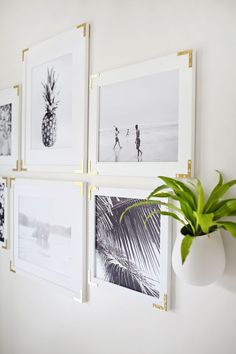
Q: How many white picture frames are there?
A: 6